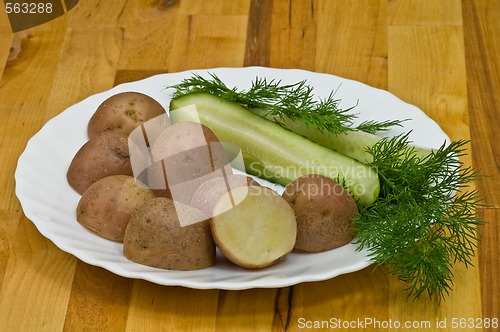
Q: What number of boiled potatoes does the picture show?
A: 8